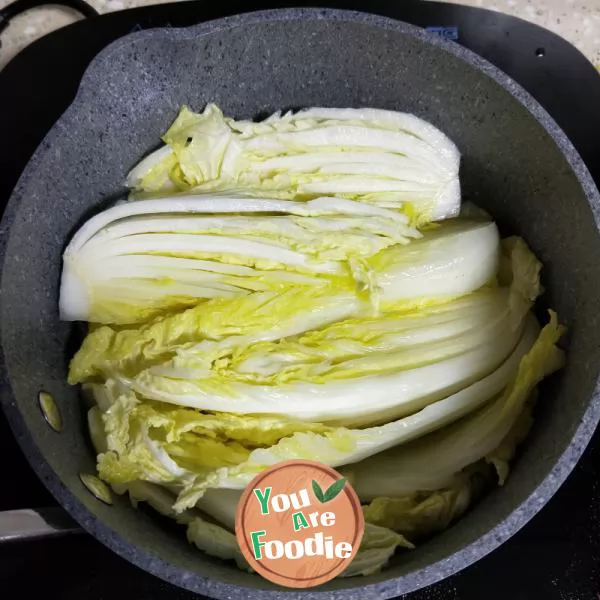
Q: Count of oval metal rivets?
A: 2